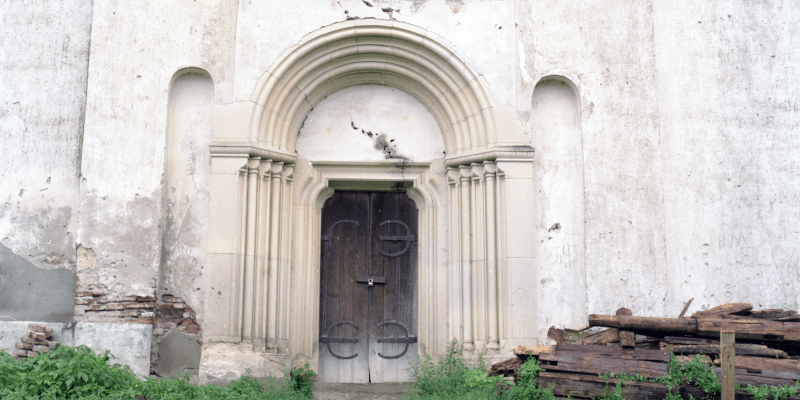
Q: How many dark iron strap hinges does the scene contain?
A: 4